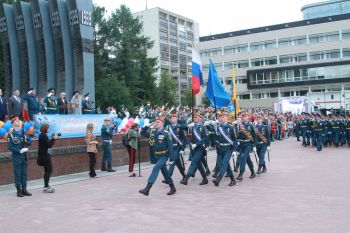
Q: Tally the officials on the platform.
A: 7